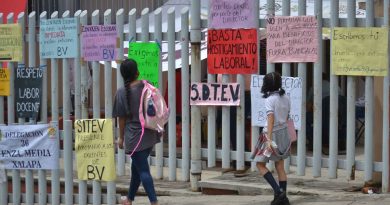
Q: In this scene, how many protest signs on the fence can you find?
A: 14